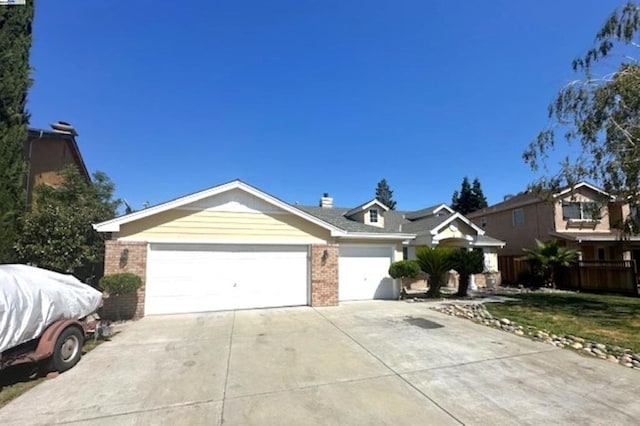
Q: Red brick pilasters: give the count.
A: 2